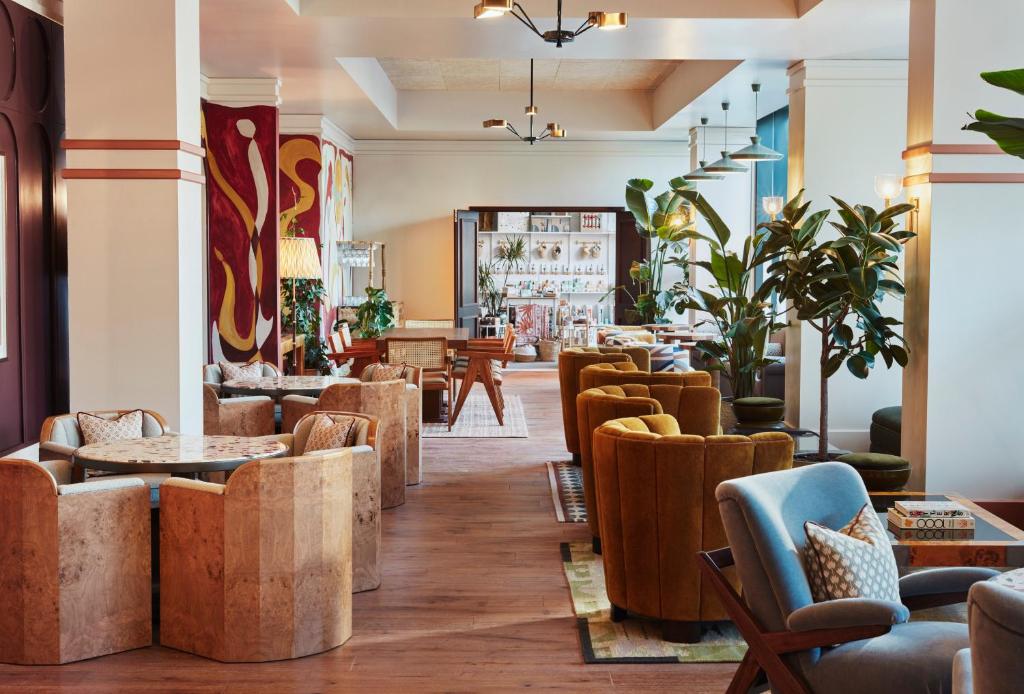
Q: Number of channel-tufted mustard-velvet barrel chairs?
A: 4